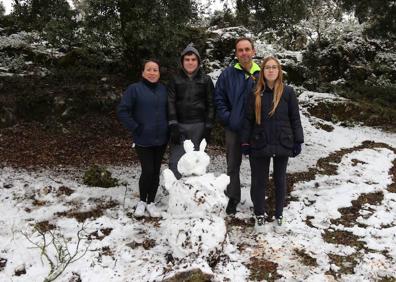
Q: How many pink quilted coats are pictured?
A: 0